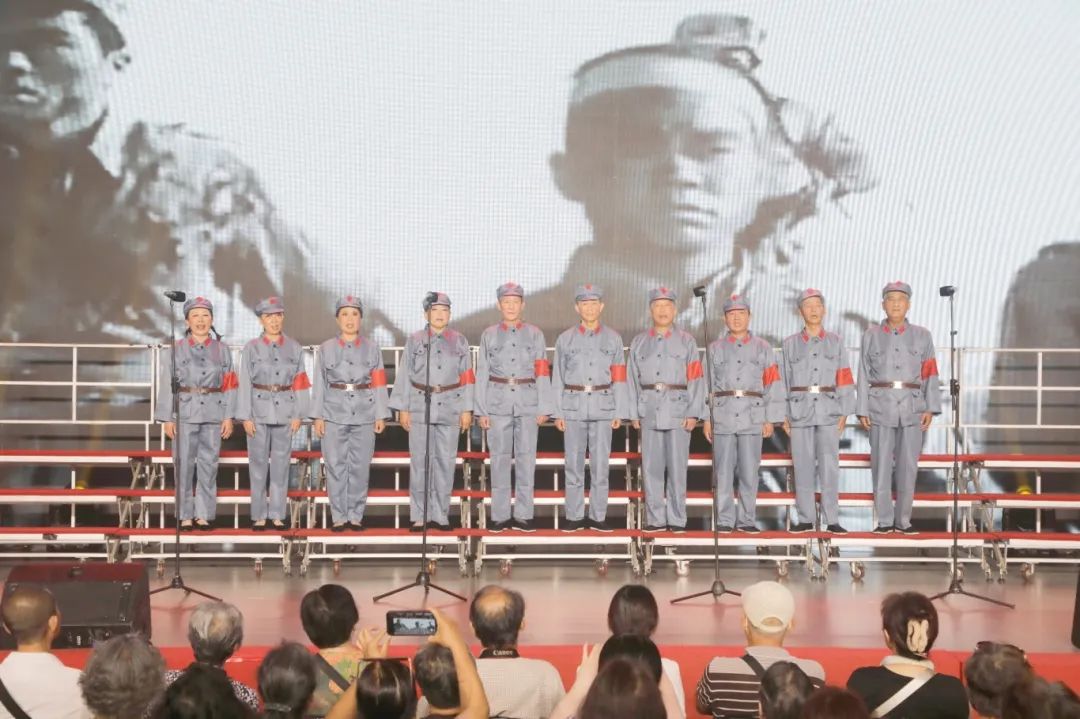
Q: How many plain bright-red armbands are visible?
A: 10